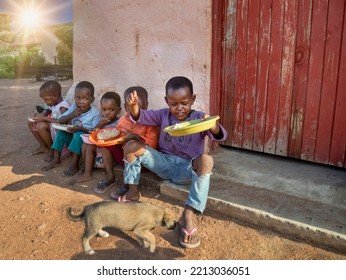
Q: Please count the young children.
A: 5